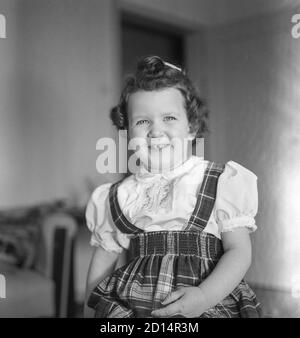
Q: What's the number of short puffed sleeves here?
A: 2